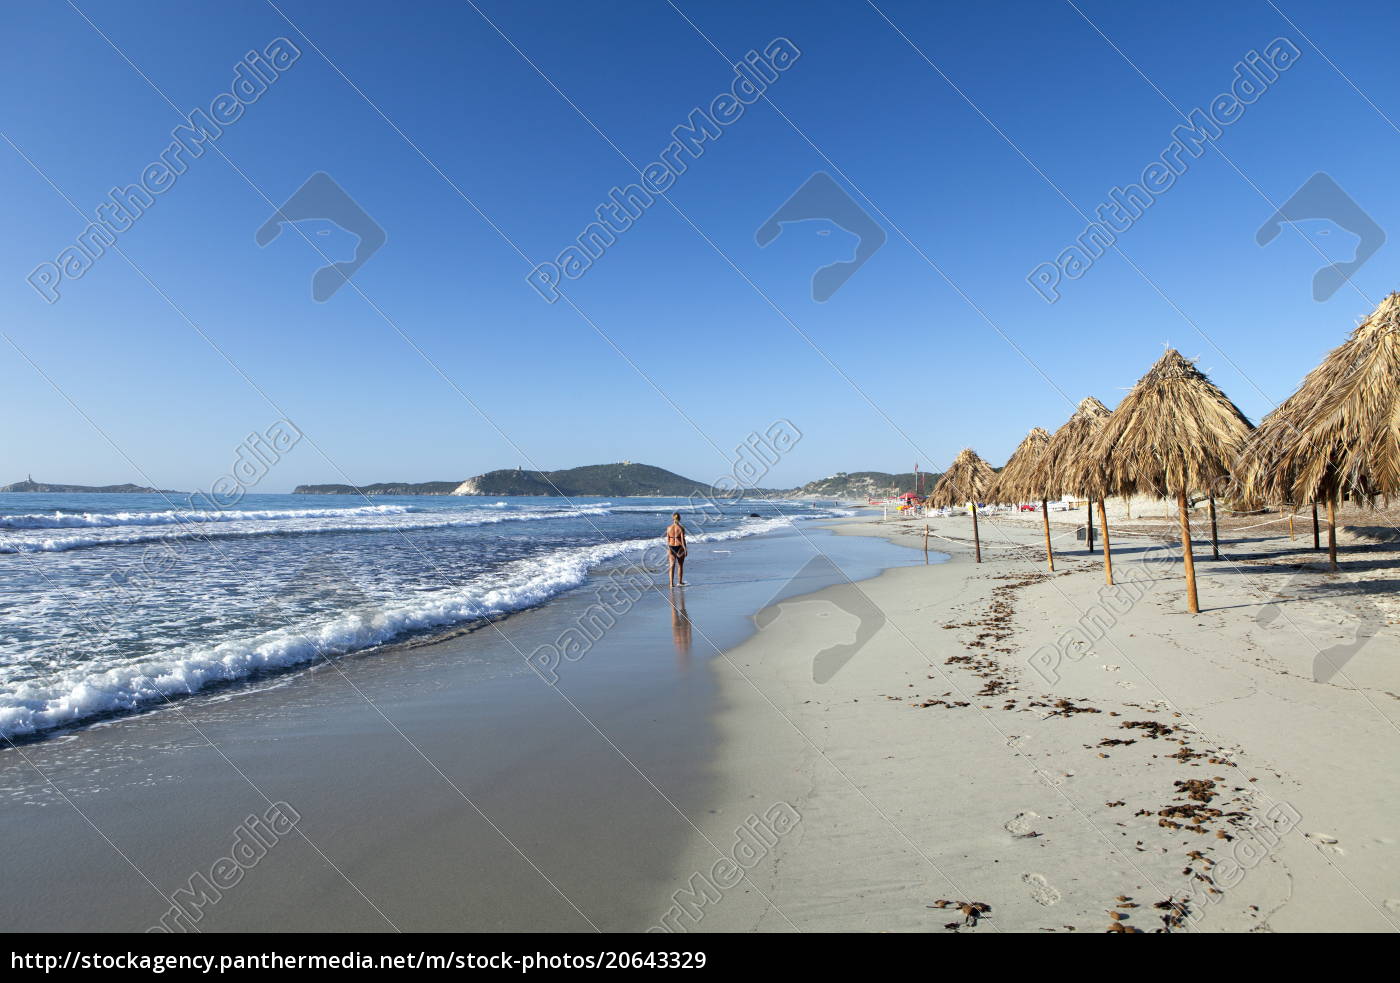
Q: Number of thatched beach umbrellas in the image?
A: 5